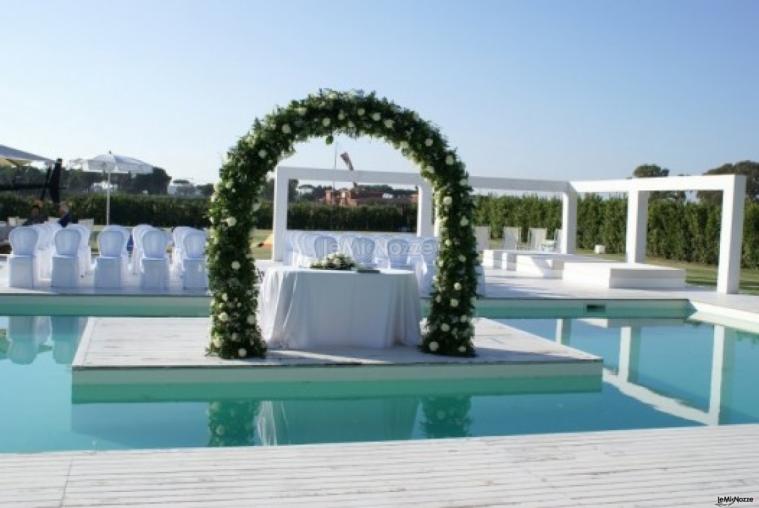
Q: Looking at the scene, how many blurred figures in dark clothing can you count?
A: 2